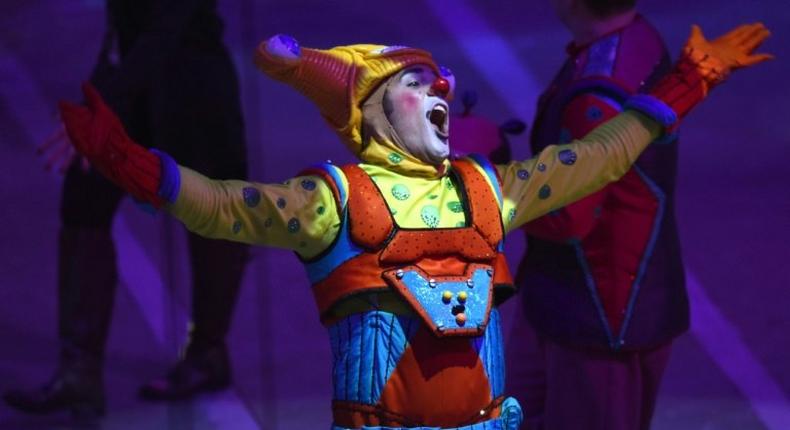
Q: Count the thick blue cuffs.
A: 2